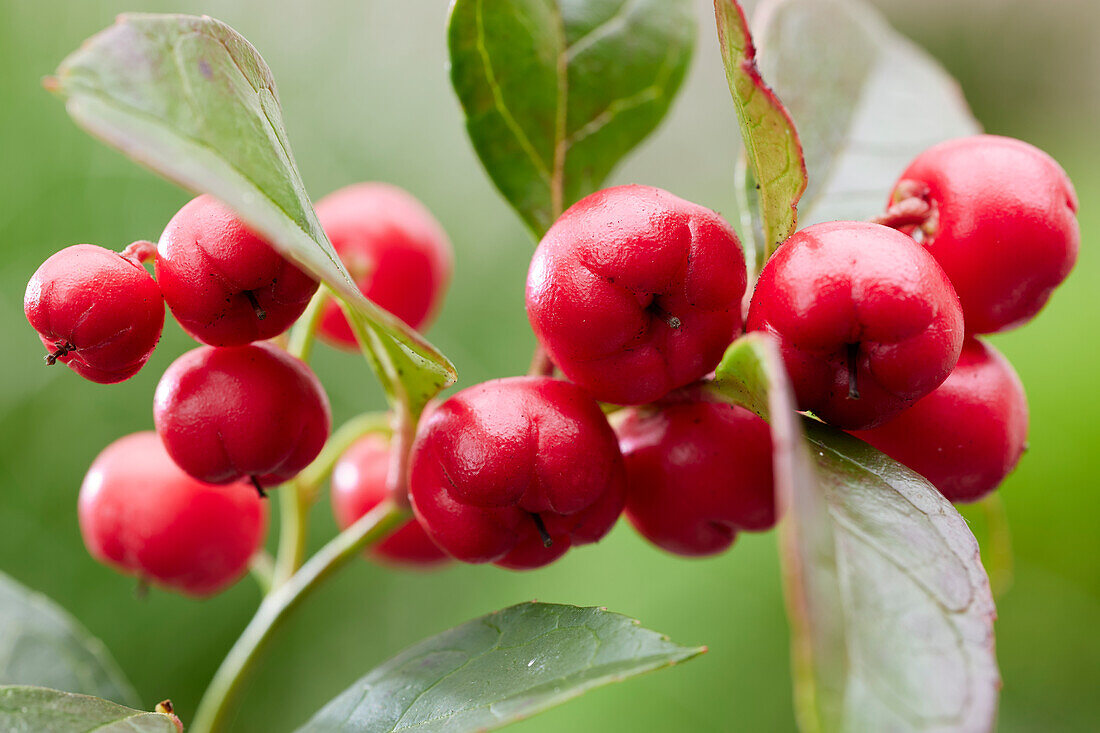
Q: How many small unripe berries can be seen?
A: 0